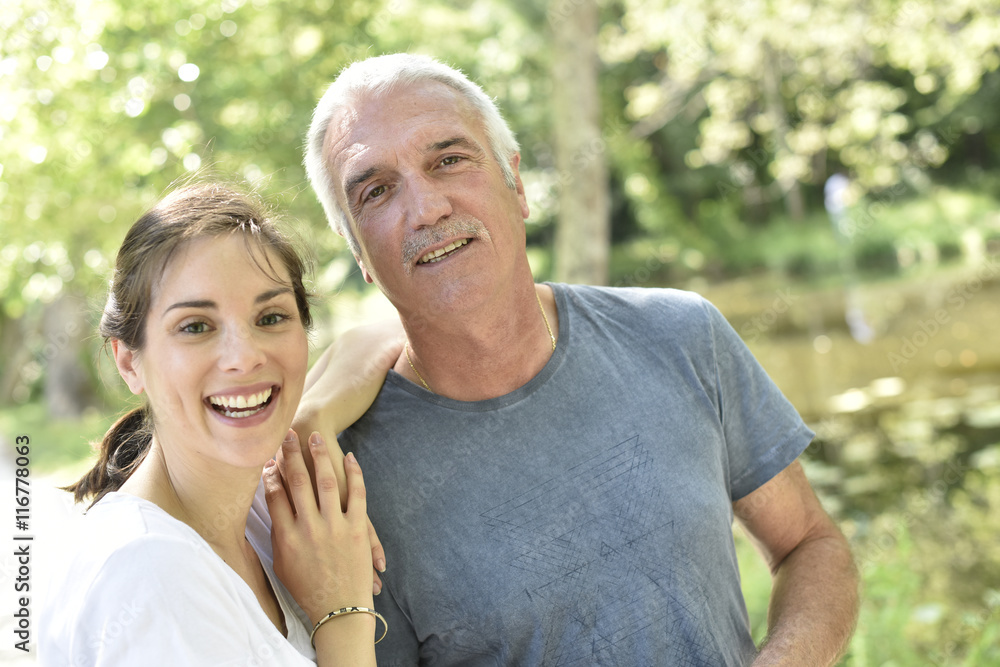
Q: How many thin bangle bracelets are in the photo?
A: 1